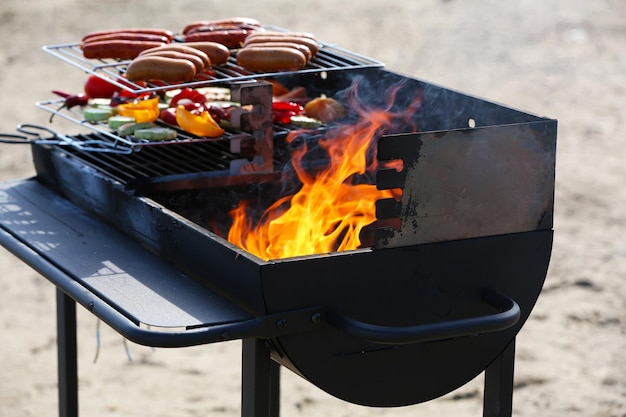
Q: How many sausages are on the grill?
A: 14